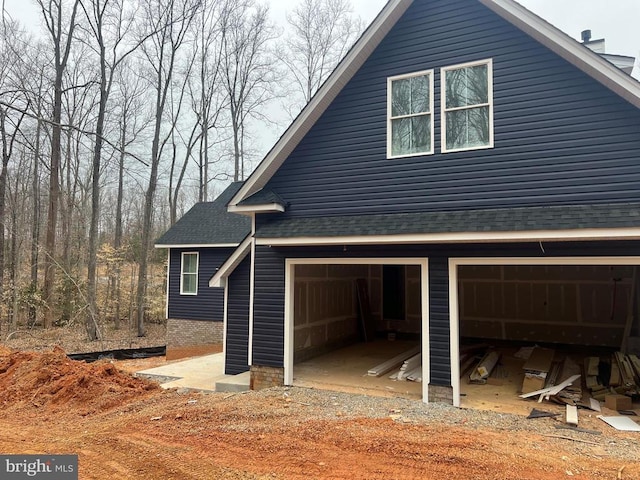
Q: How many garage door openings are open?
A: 2